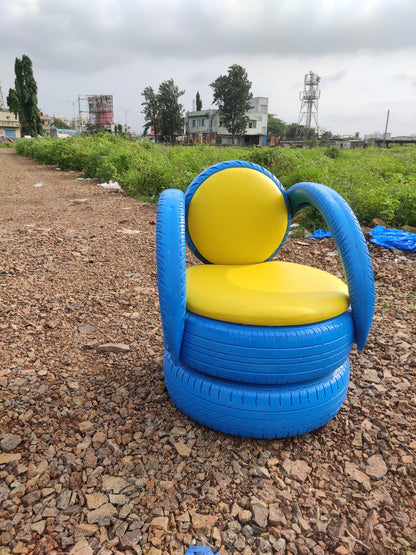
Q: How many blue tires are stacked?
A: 2